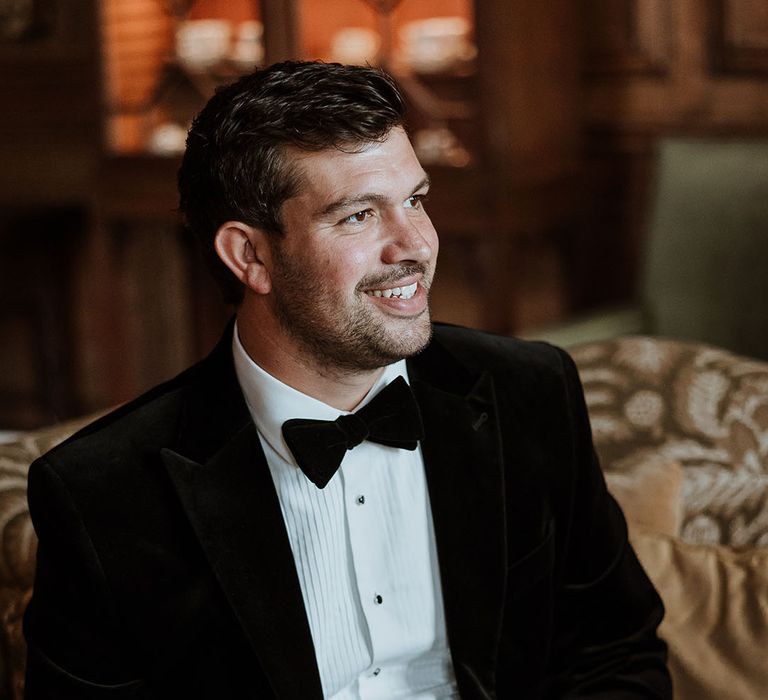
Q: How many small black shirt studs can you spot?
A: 3